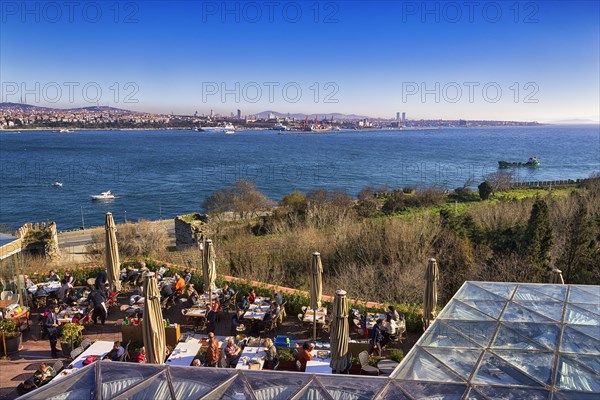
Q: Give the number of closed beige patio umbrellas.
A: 6